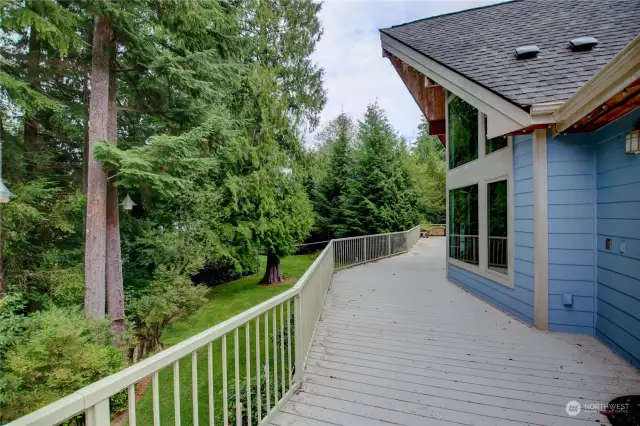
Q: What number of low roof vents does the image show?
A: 2